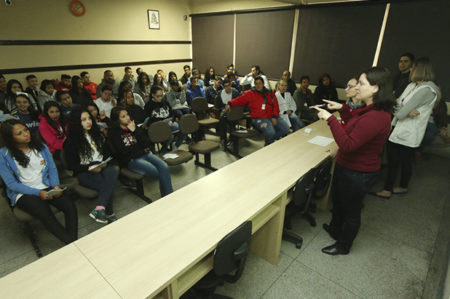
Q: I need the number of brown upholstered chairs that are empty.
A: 4